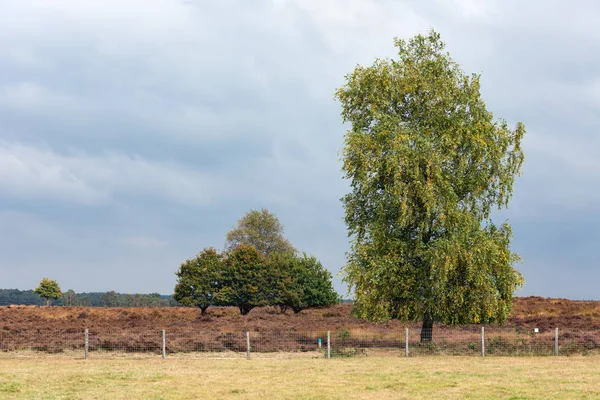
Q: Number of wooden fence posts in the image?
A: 7